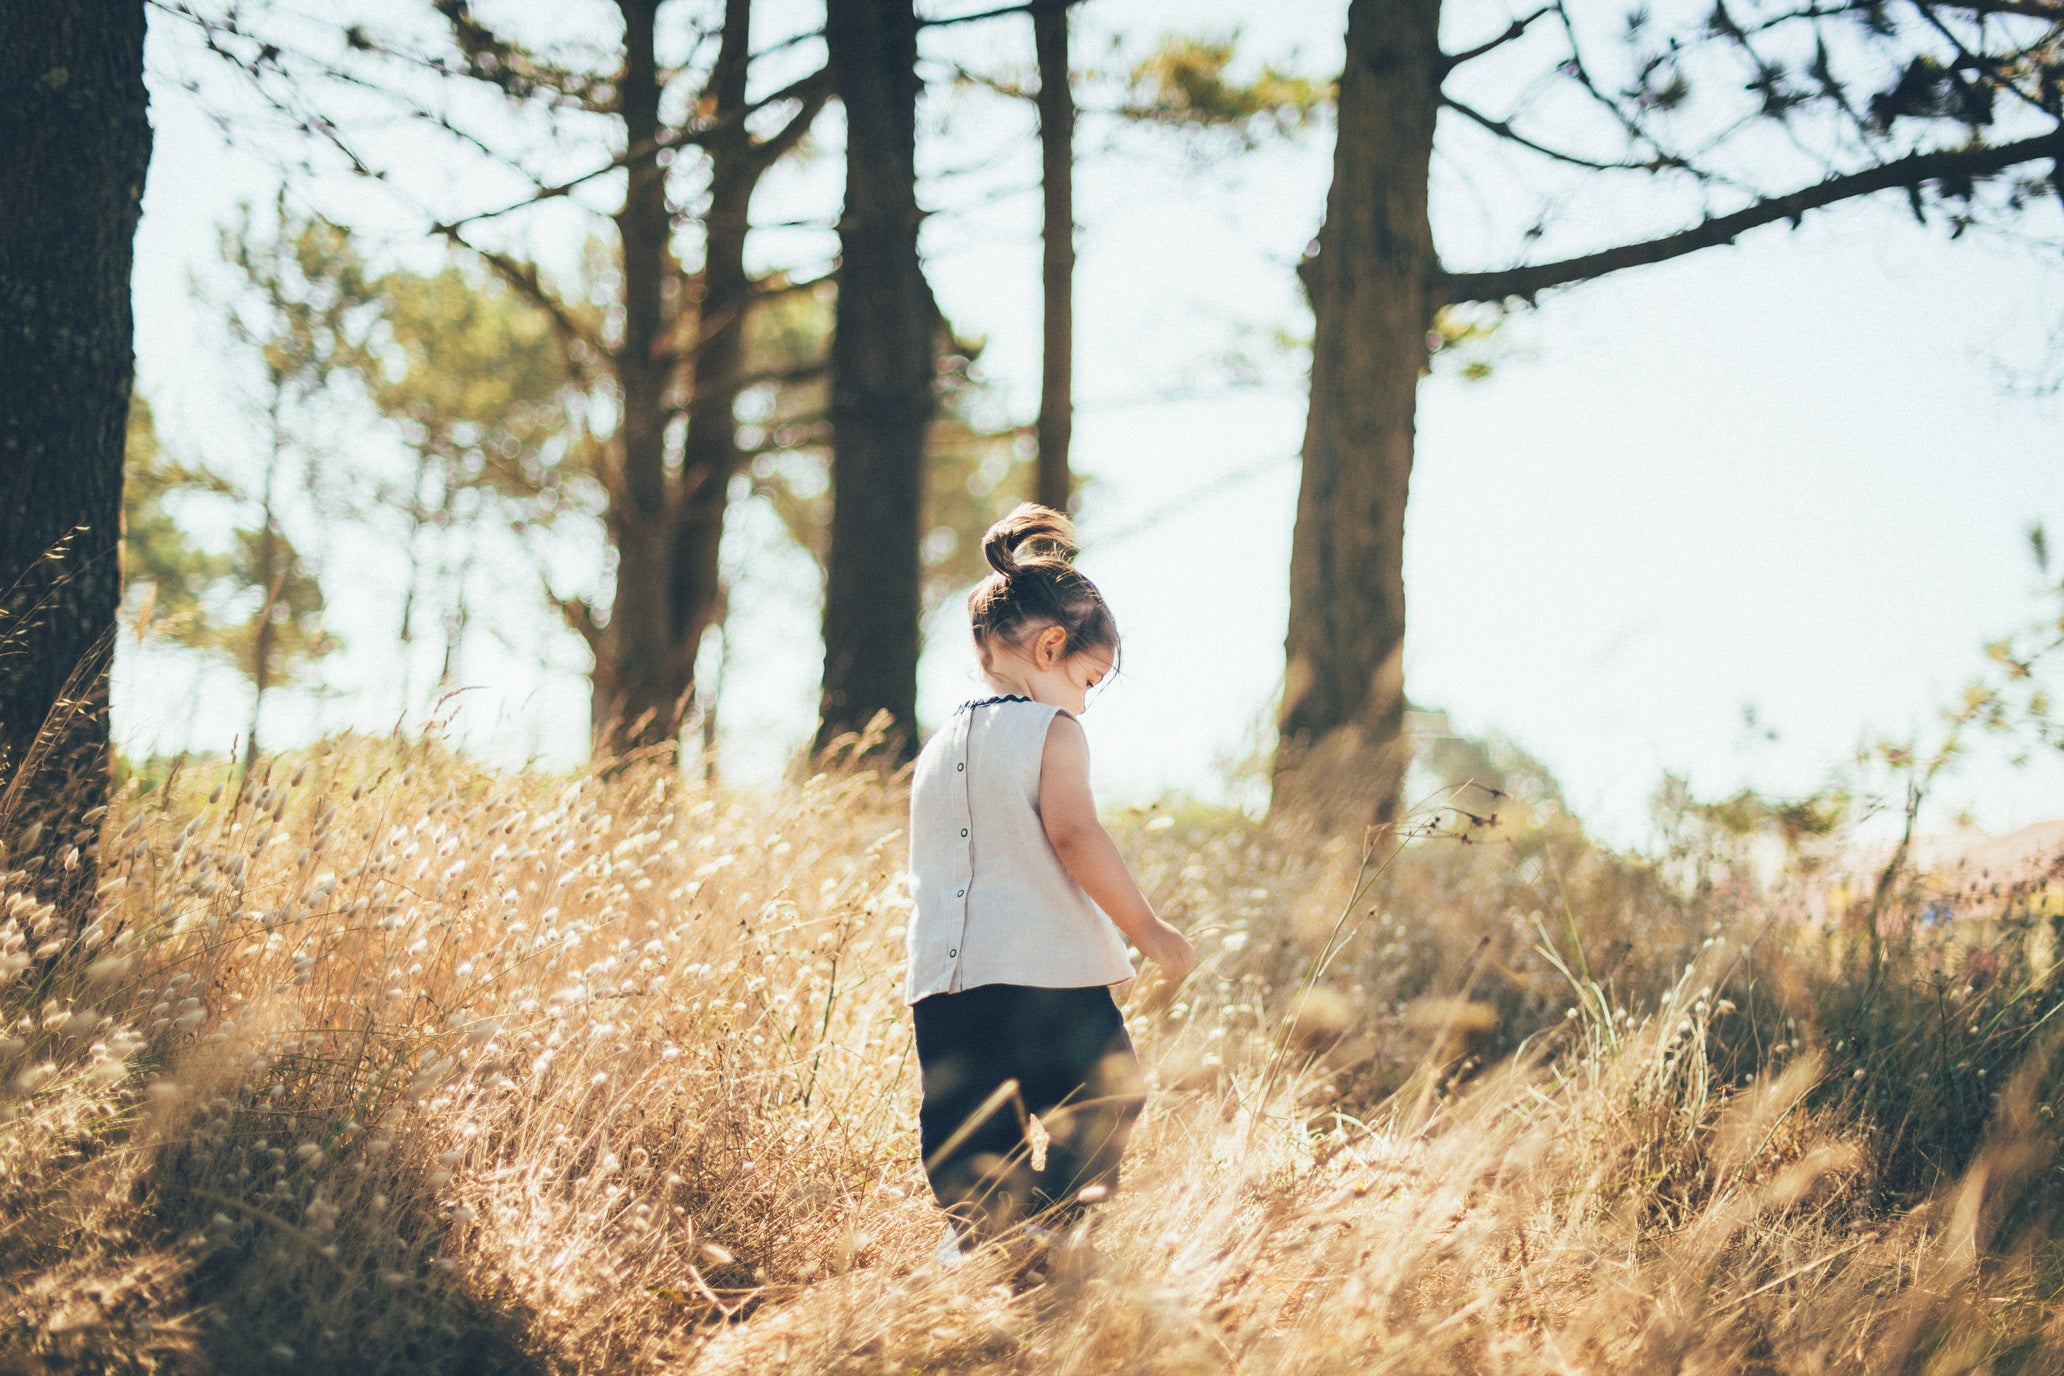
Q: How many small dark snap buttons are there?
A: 4